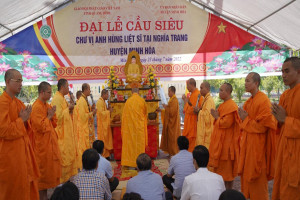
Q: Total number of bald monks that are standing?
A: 13